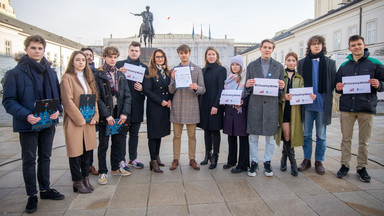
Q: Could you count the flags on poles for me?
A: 3